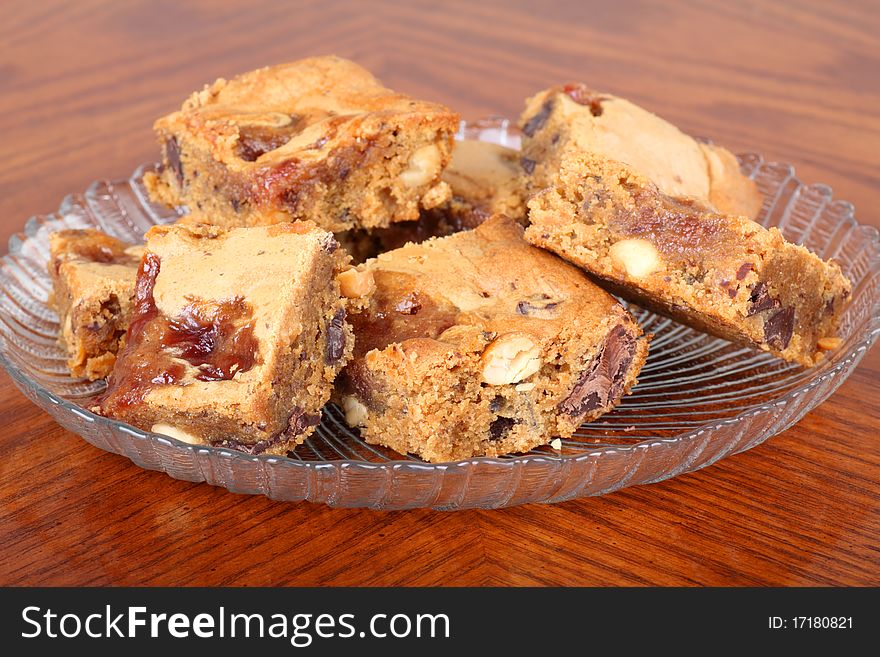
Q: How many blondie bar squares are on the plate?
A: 7